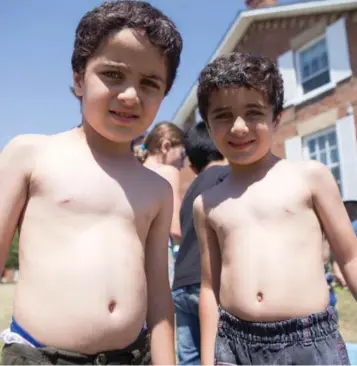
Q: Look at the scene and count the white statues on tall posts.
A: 0